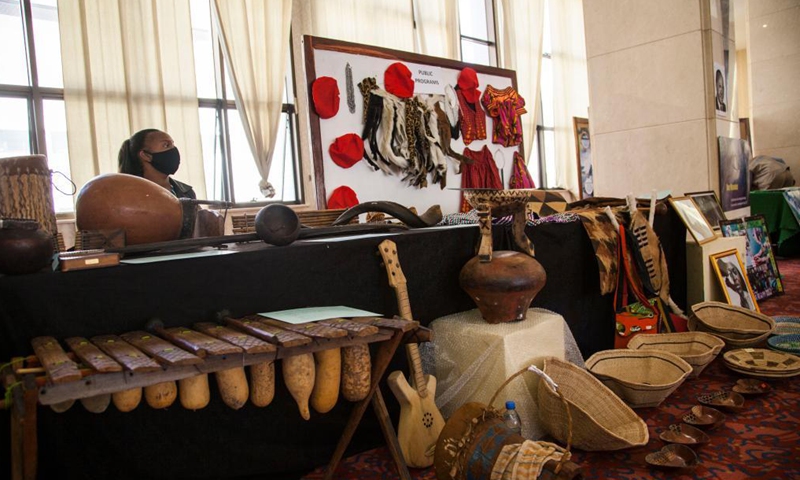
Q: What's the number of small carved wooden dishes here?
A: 5